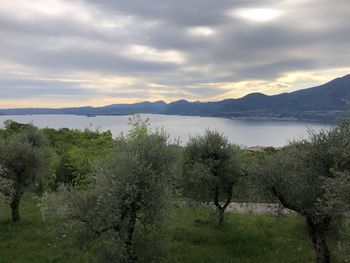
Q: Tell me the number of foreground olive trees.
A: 4